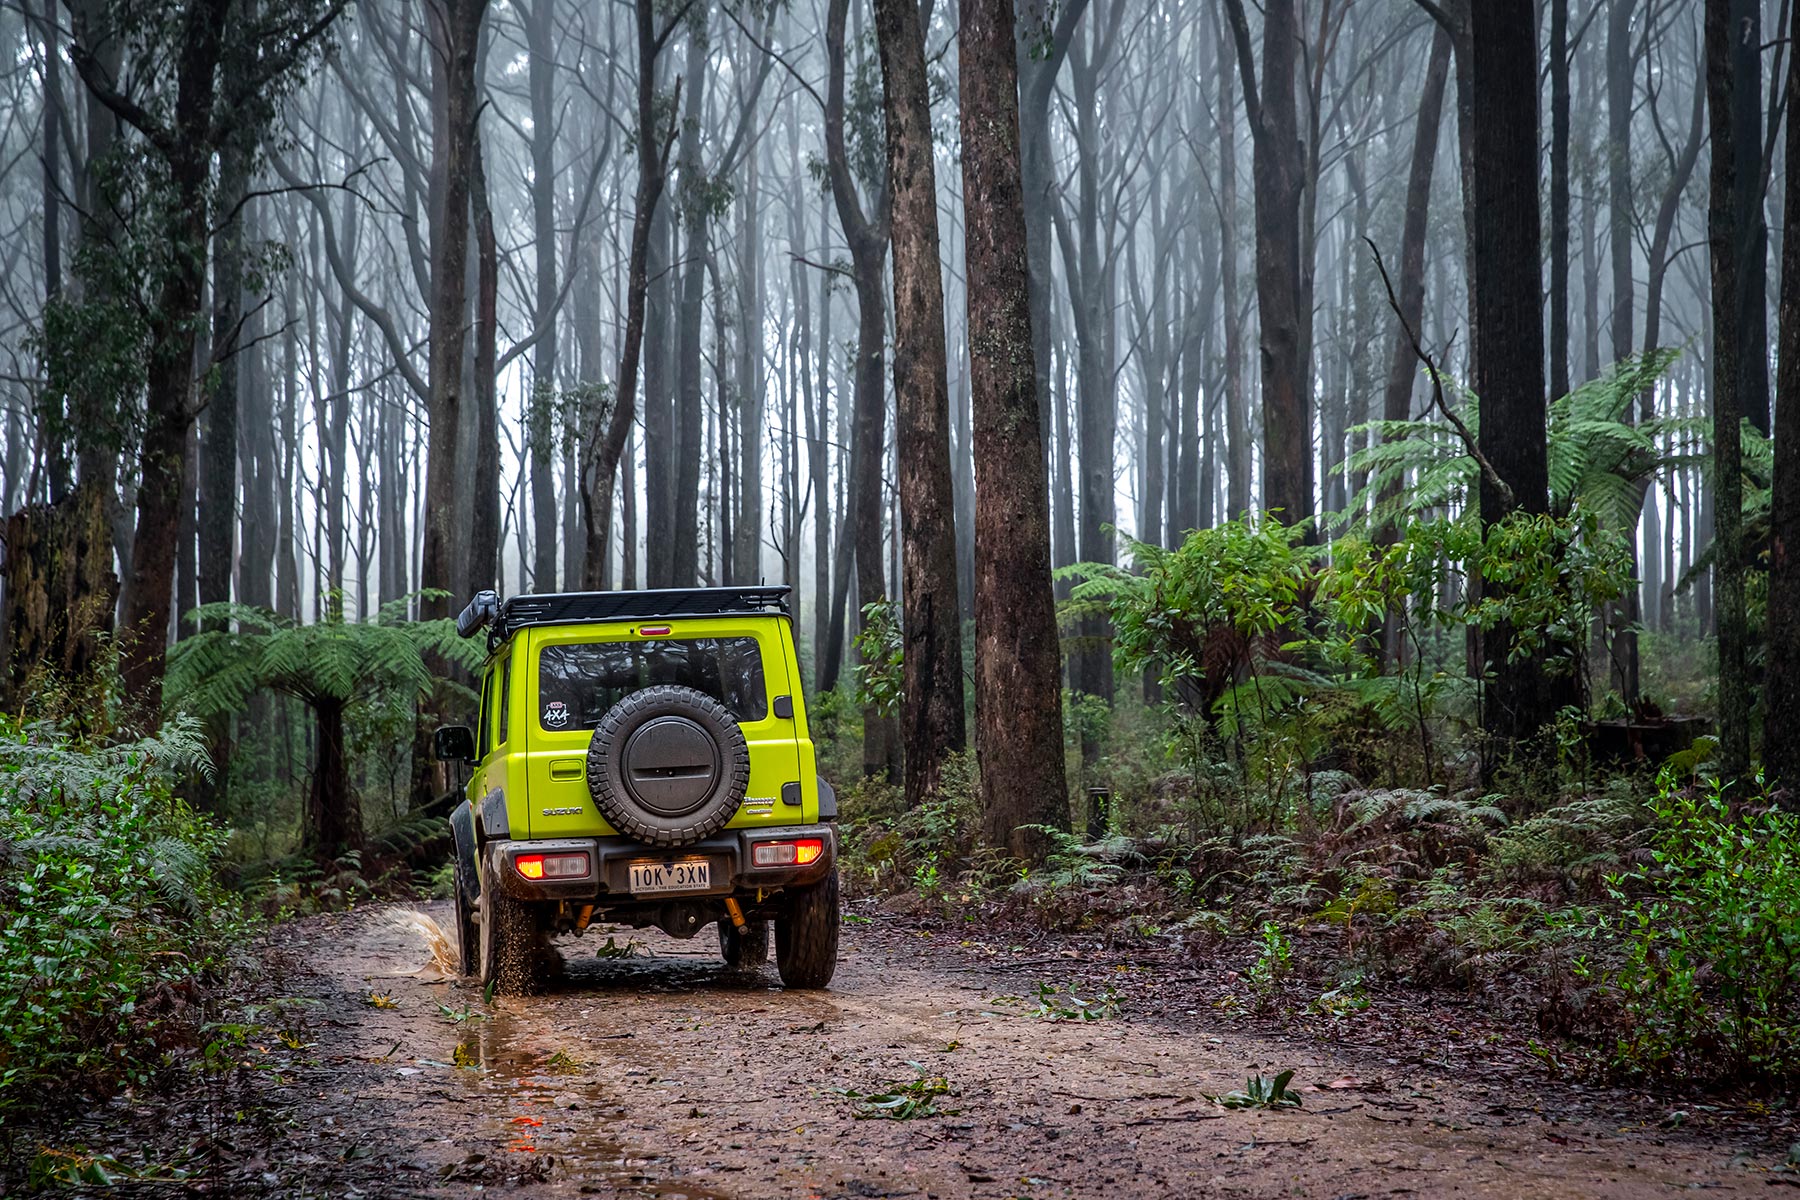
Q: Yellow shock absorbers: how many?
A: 2